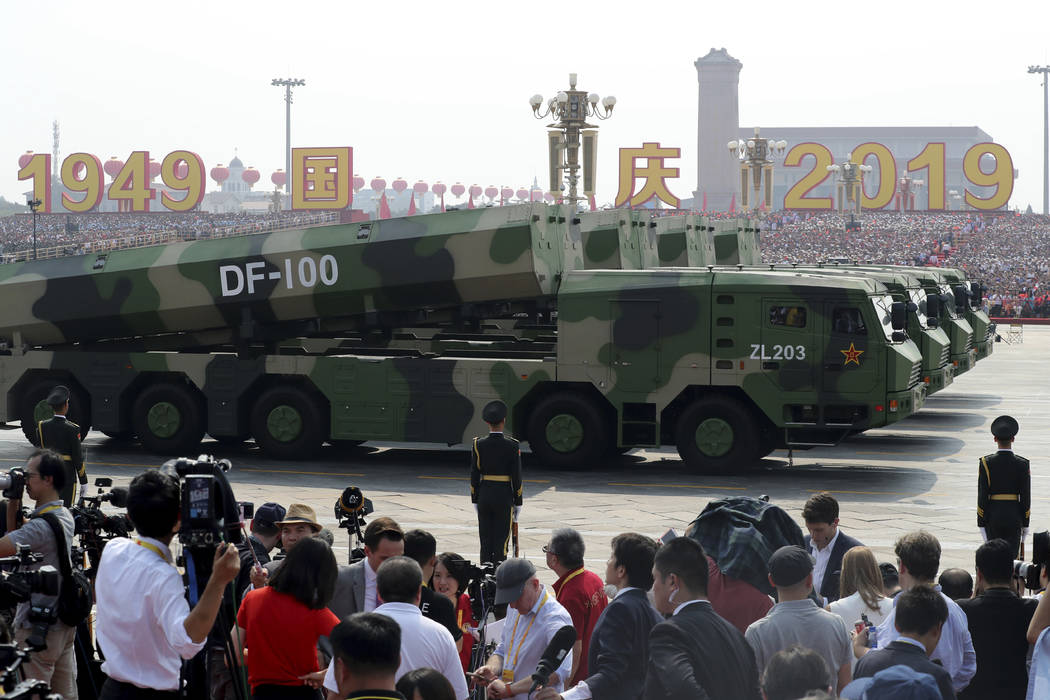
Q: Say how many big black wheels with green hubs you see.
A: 5